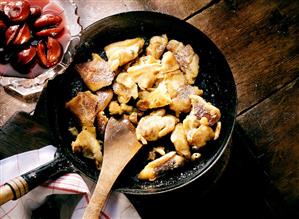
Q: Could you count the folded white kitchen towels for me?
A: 1